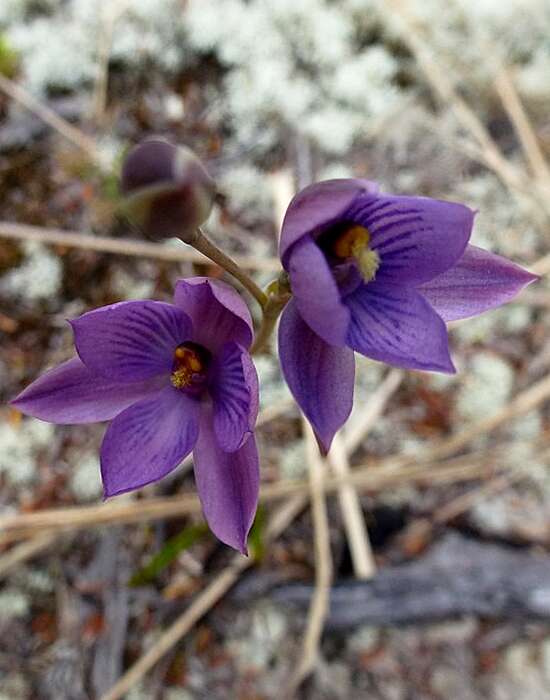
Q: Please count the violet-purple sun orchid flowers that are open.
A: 2